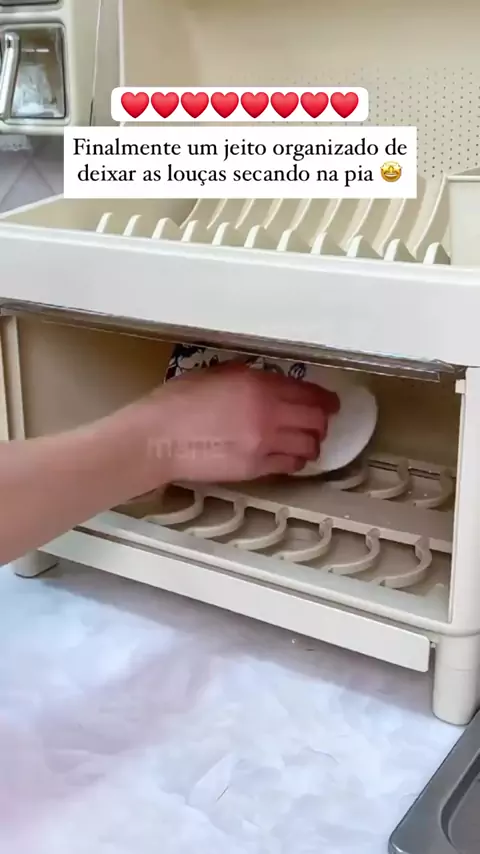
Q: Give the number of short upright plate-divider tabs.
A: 11